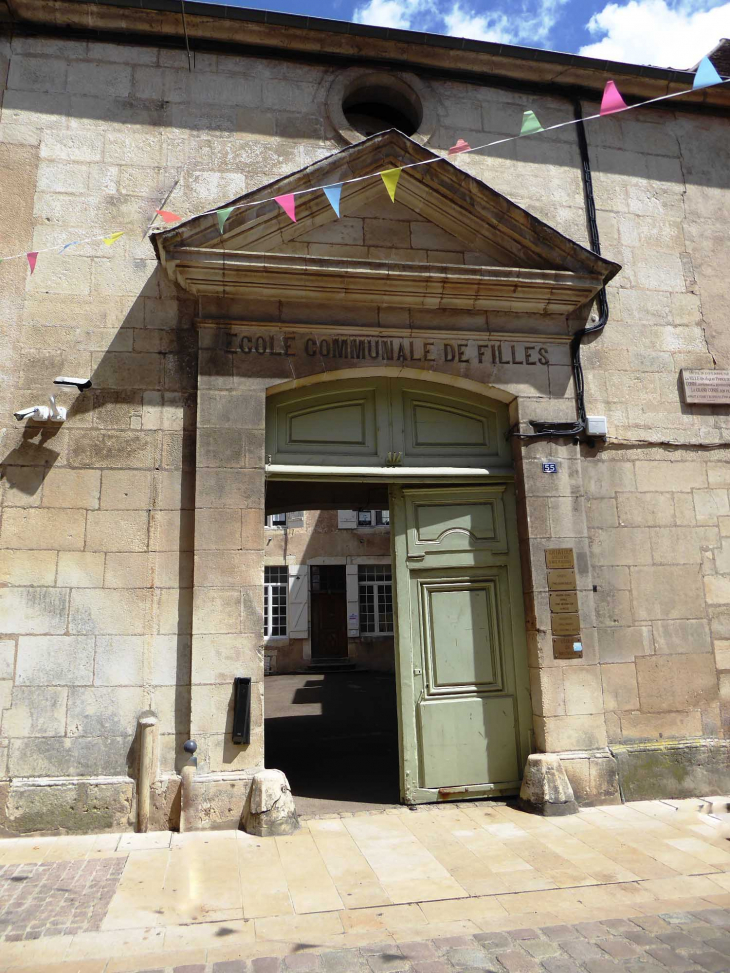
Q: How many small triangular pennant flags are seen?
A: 12